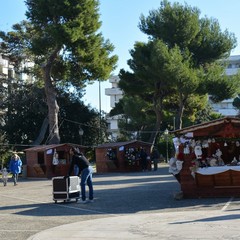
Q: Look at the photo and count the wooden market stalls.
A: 3